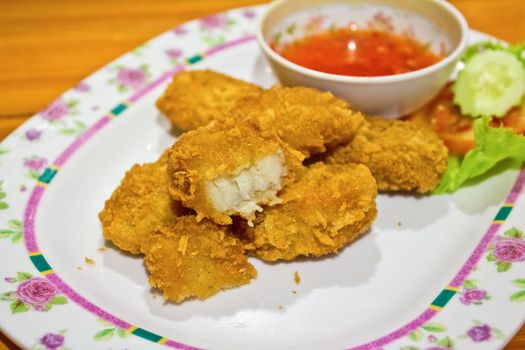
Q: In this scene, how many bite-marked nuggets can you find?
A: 1